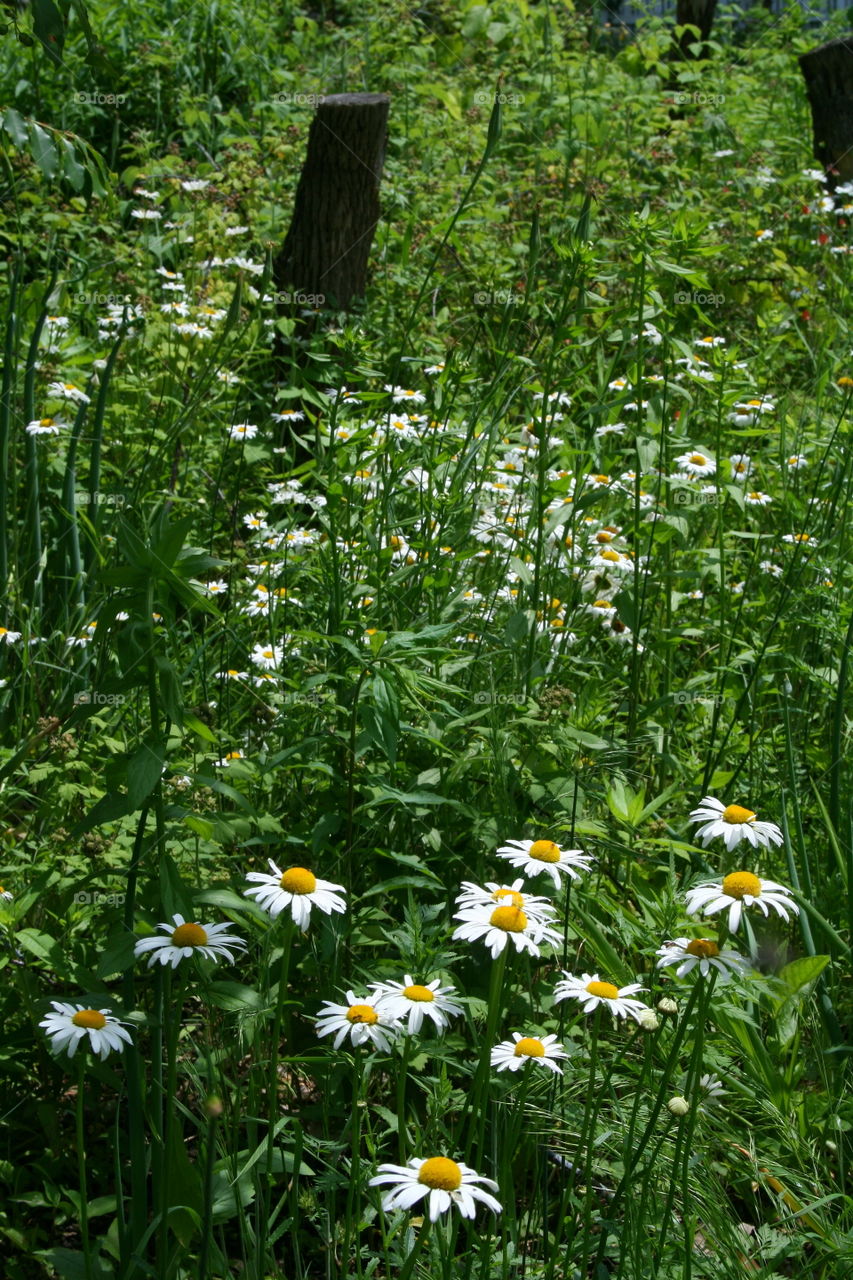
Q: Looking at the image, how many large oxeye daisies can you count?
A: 14